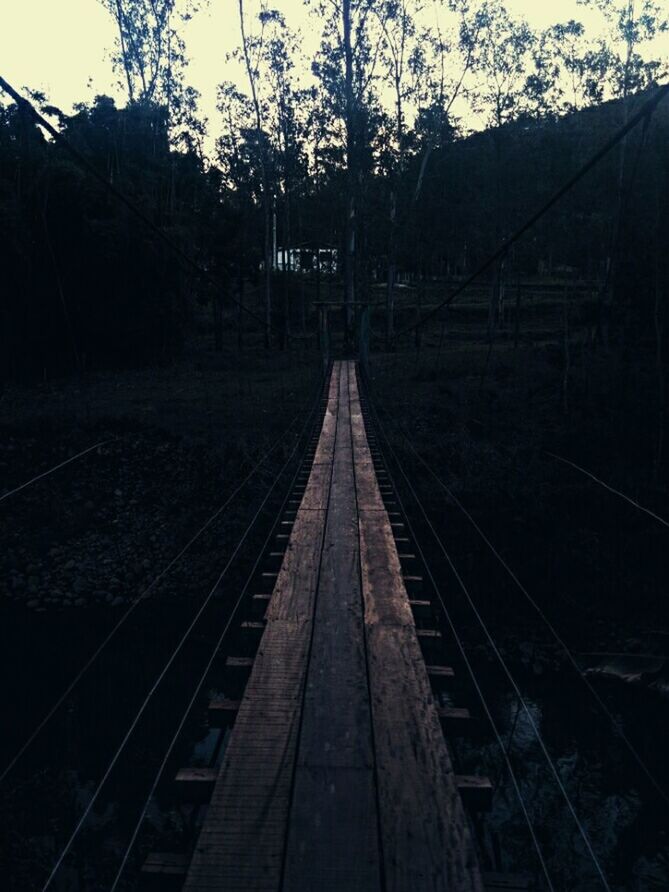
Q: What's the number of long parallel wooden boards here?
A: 3